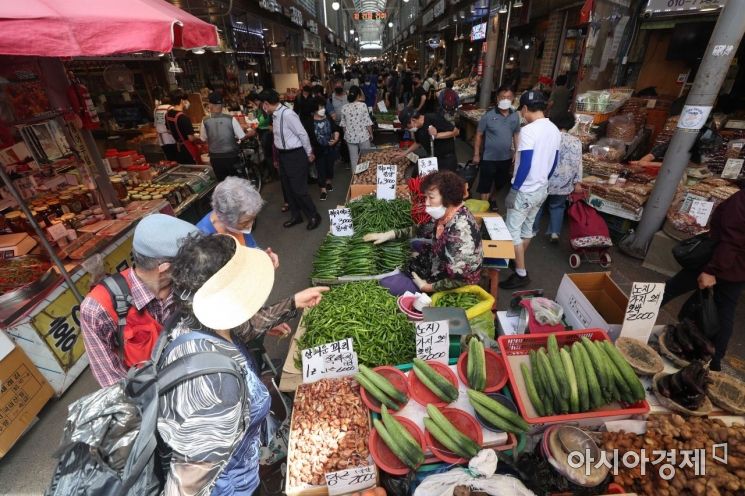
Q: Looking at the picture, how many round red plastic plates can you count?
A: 5